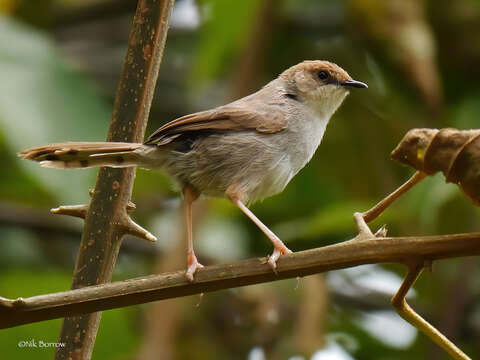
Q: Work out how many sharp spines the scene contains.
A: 2